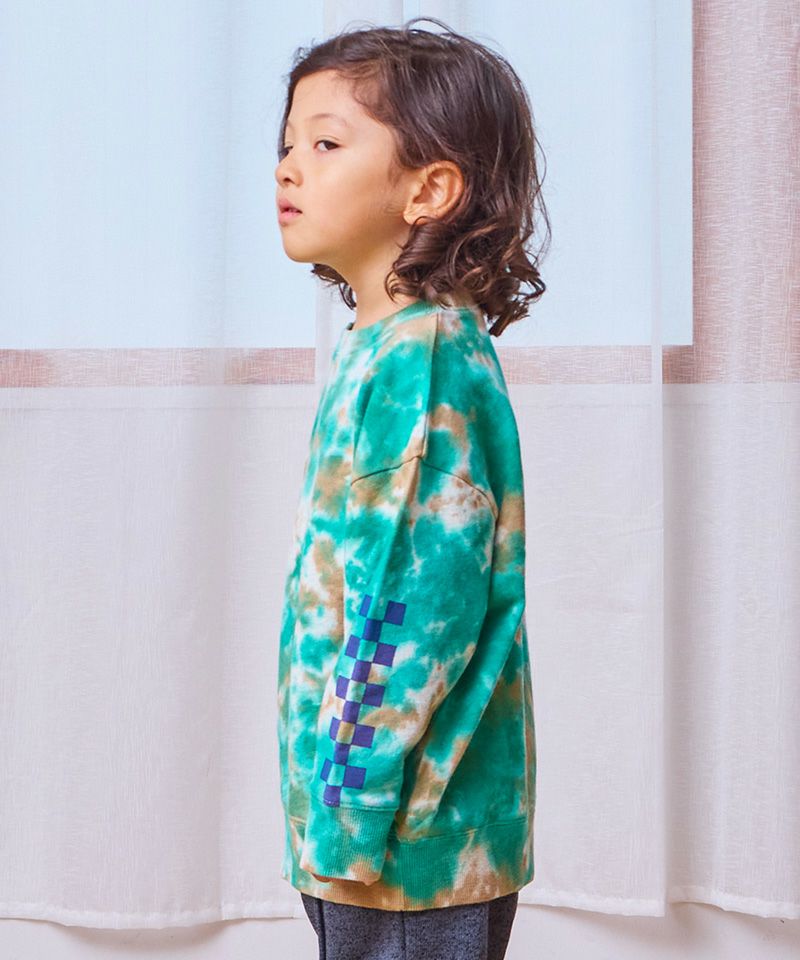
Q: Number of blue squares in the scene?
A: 15